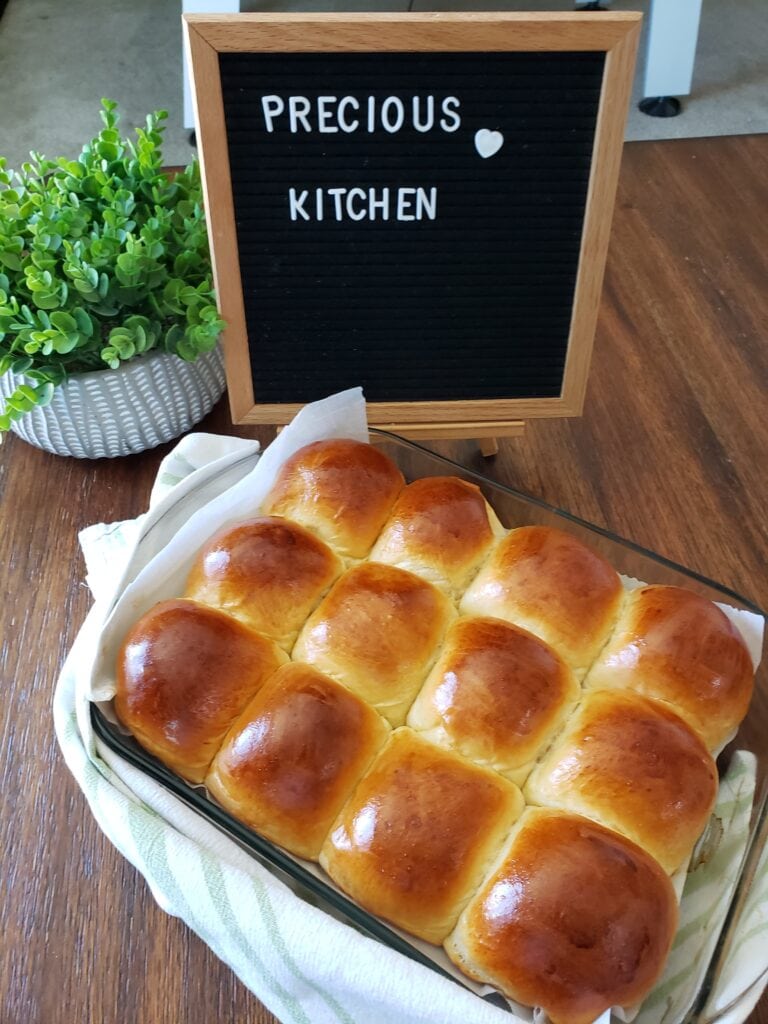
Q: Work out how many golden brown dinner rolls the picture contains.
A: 12